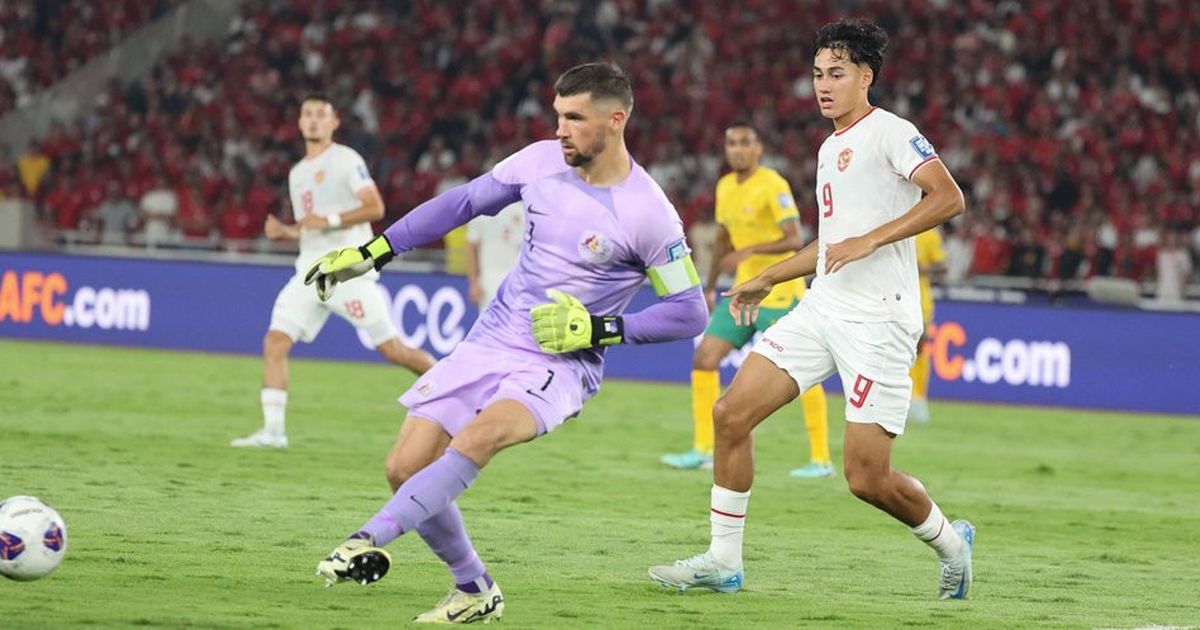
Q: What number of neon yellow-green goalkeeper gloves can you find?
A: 2